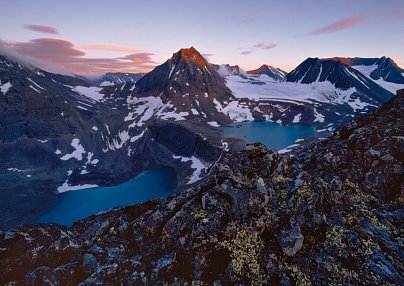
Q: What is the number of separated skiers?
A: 0